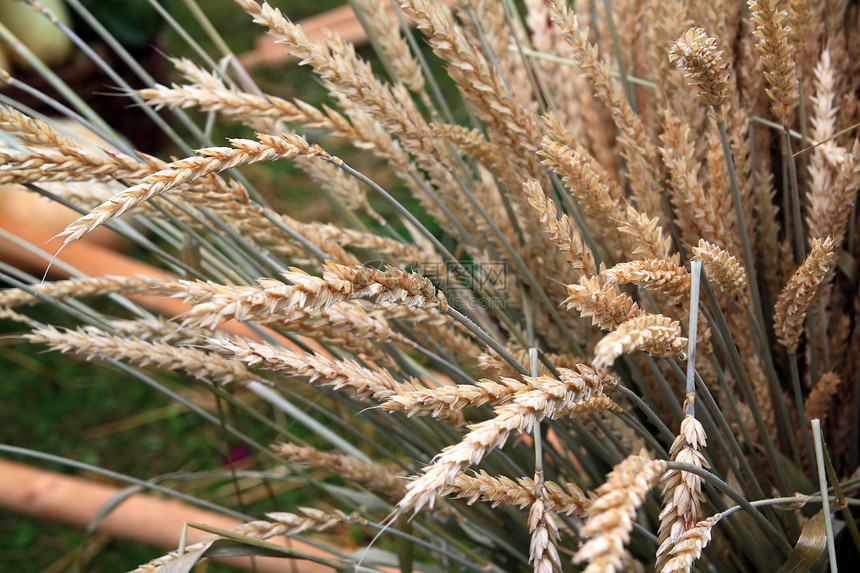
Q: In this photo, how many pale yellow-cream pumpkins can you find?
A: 1